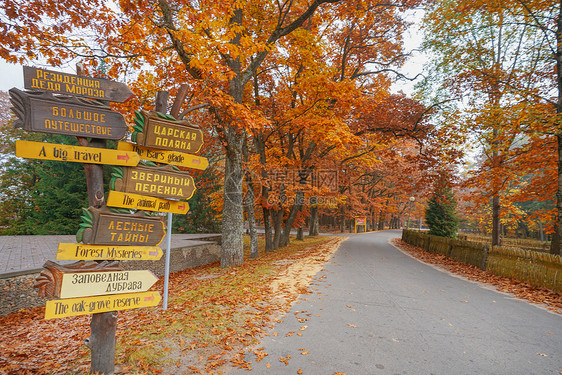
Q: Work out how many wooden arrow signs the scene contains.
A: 11